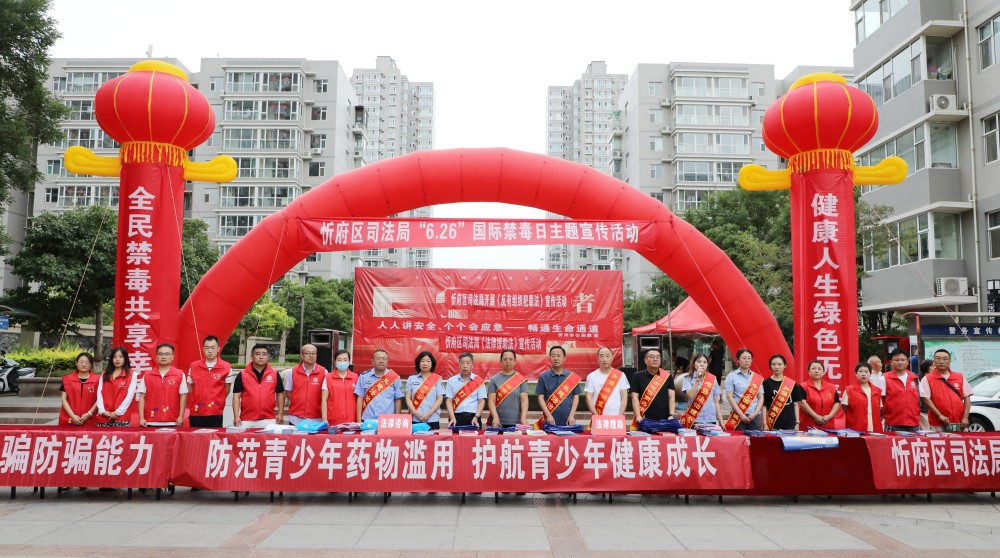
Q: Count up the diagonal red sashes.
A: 10